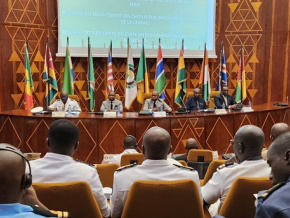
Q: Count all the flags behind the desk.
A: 12